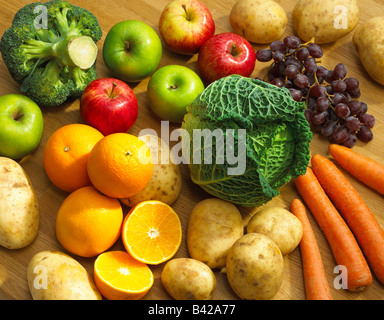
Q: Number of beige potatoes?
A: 10